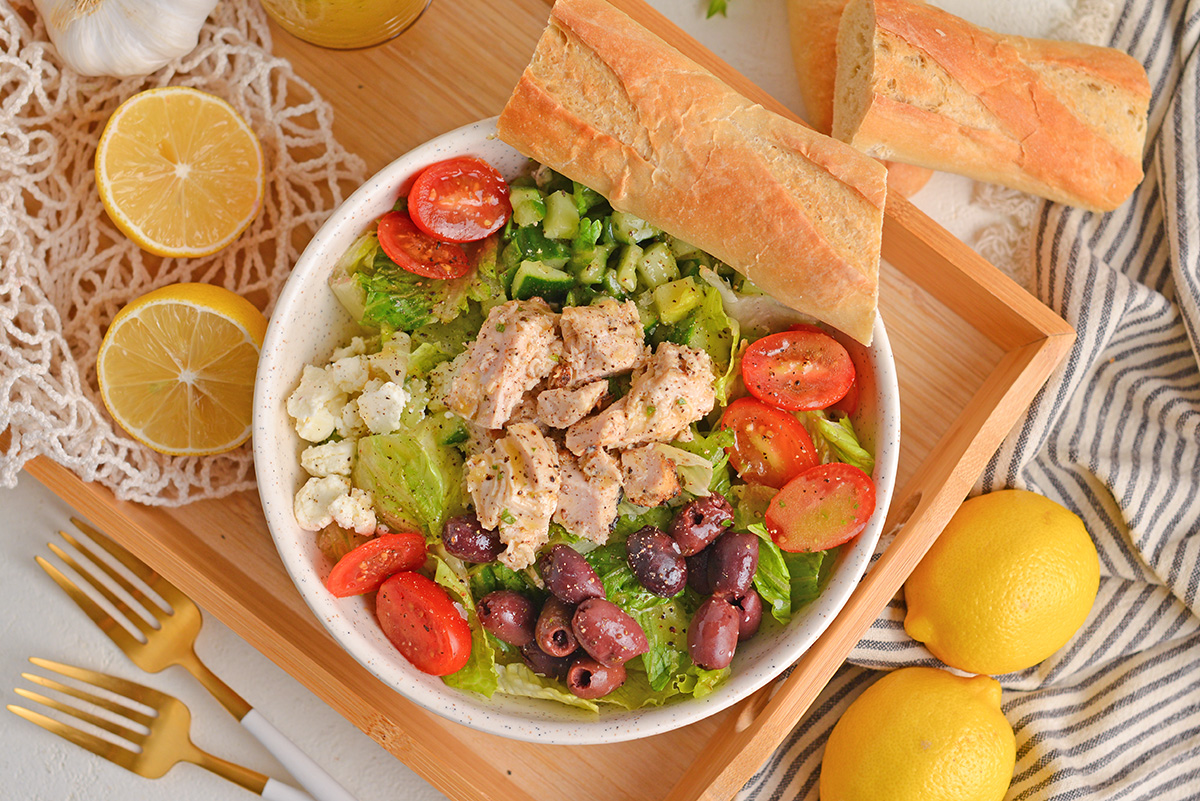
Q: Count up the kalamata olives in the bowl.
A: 13